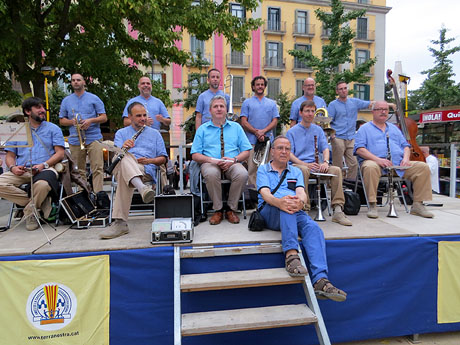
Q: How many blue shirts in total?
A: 12